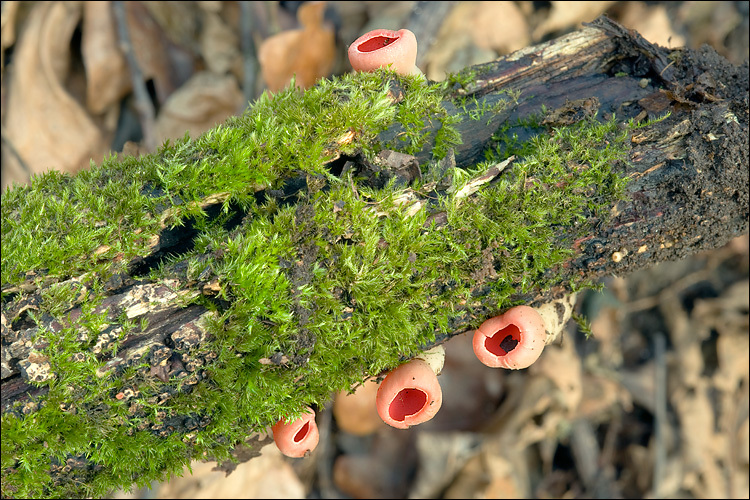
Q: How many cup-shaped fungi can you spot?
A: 4